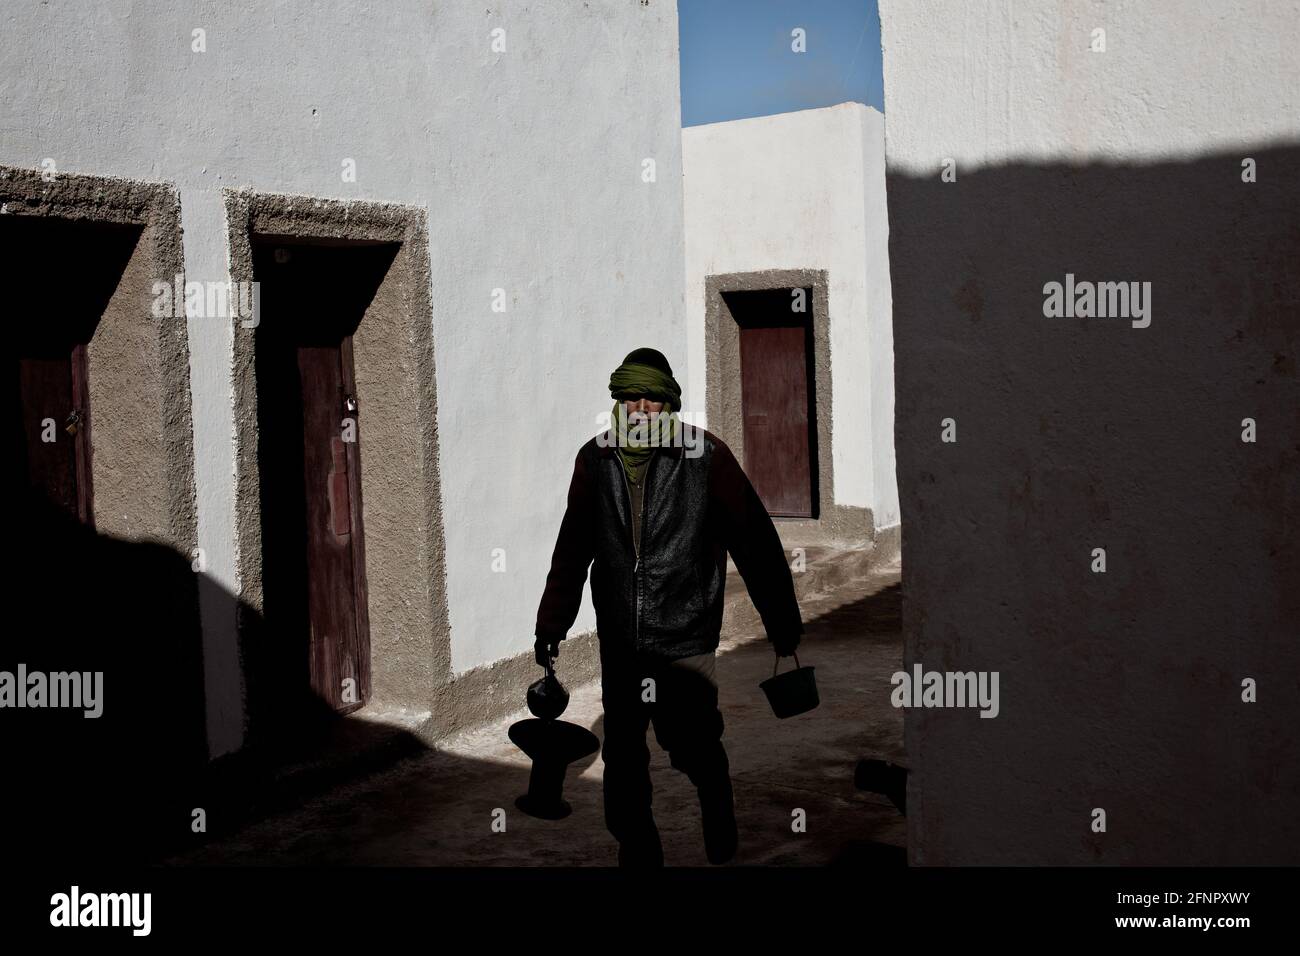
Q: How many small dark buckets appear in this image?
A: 1